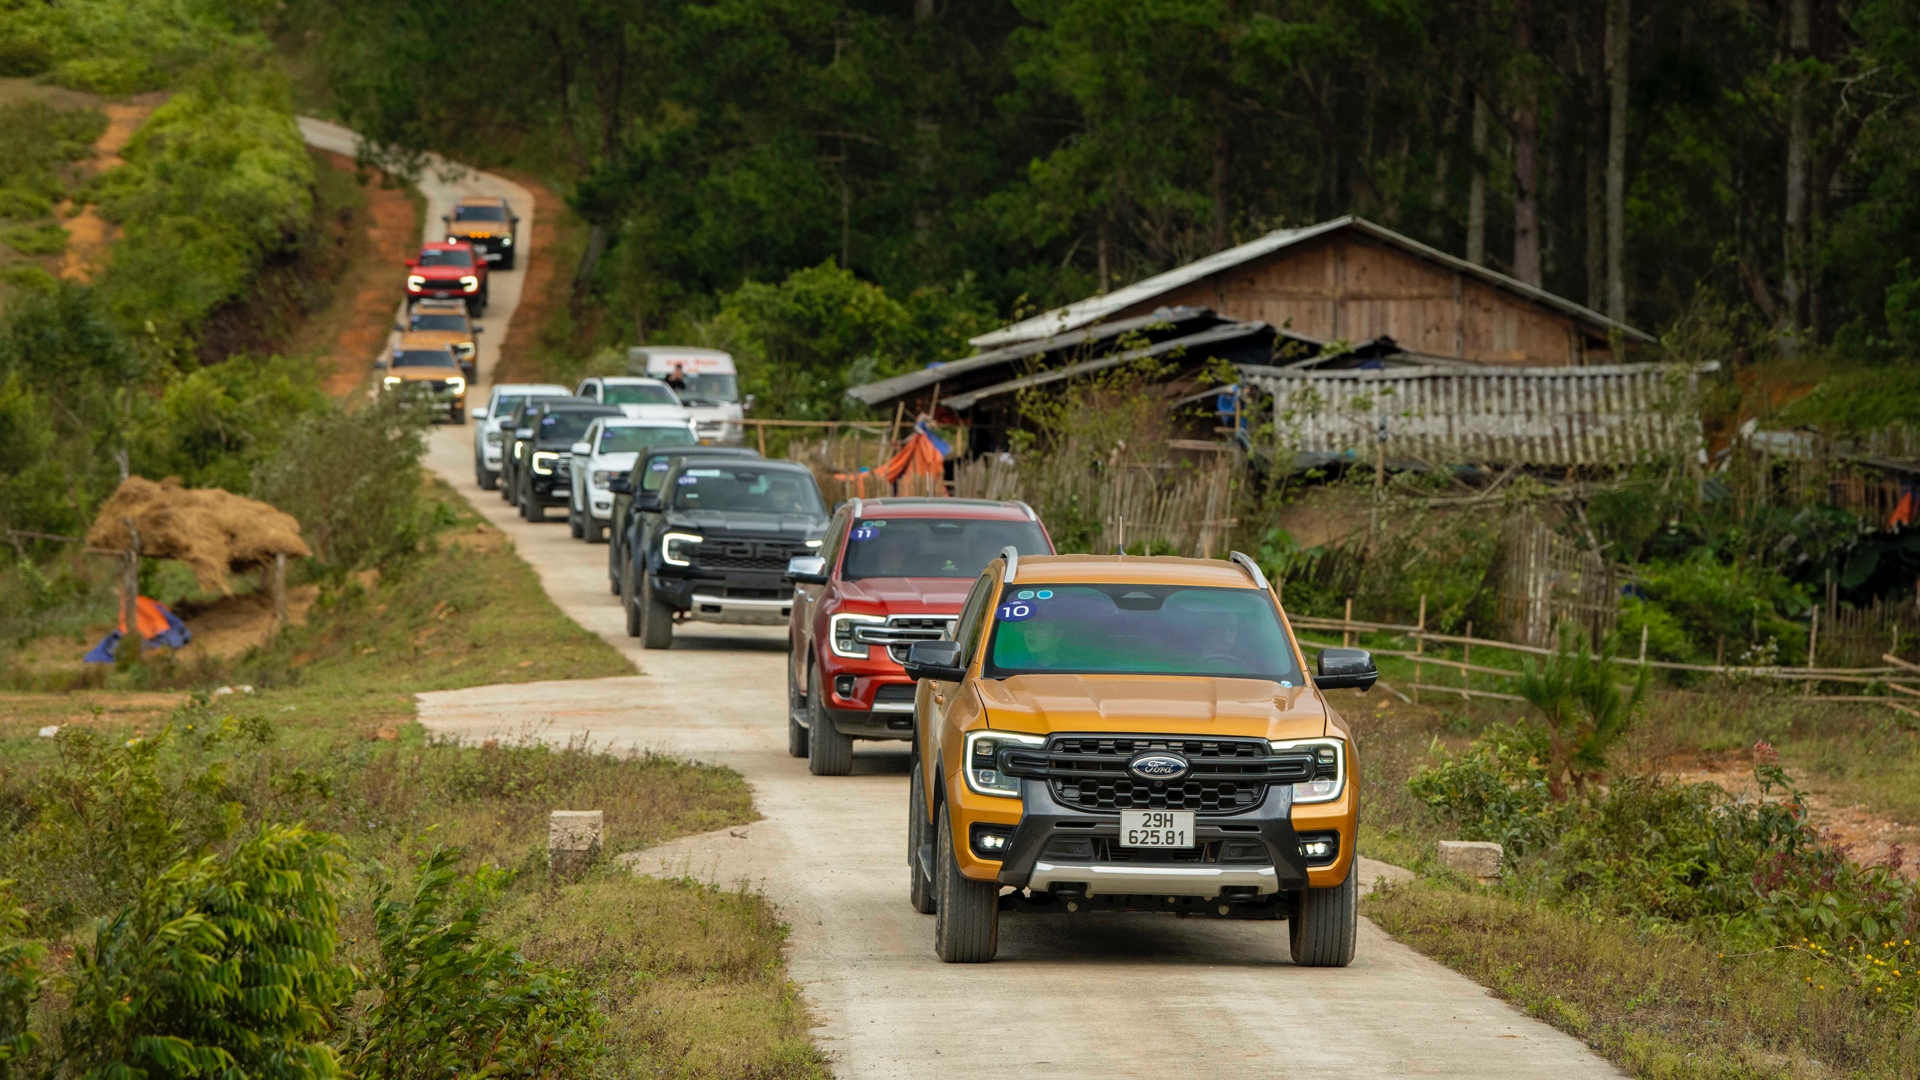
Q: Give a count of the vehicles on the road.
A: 14